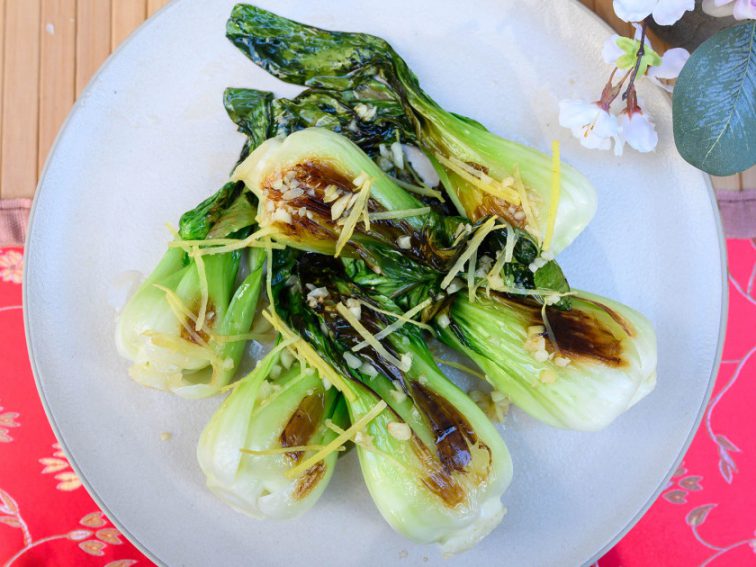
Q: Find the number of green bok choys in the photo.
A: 6